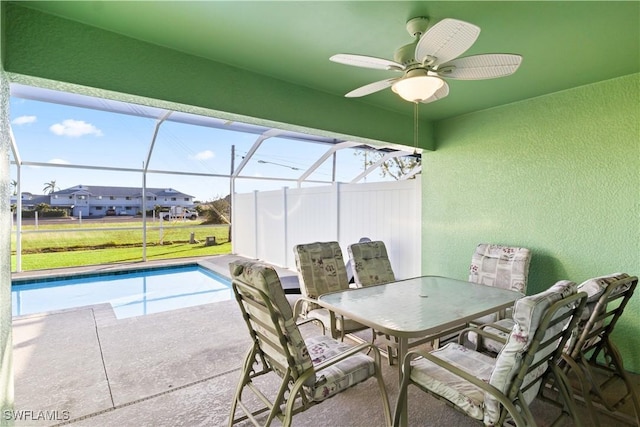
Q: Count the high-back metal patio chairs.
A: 6